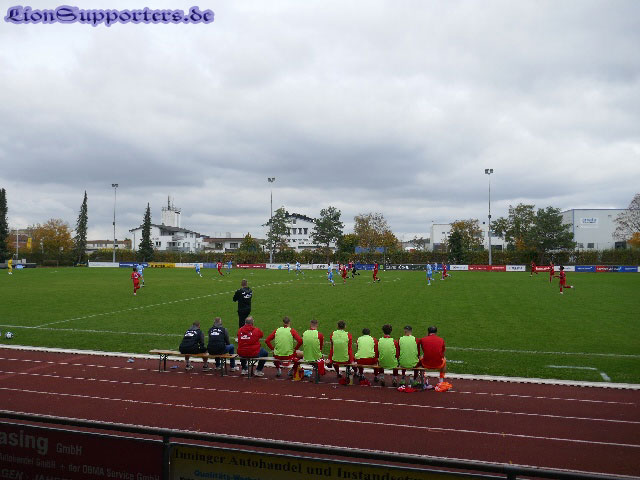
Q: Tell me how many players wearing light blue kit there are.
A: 9